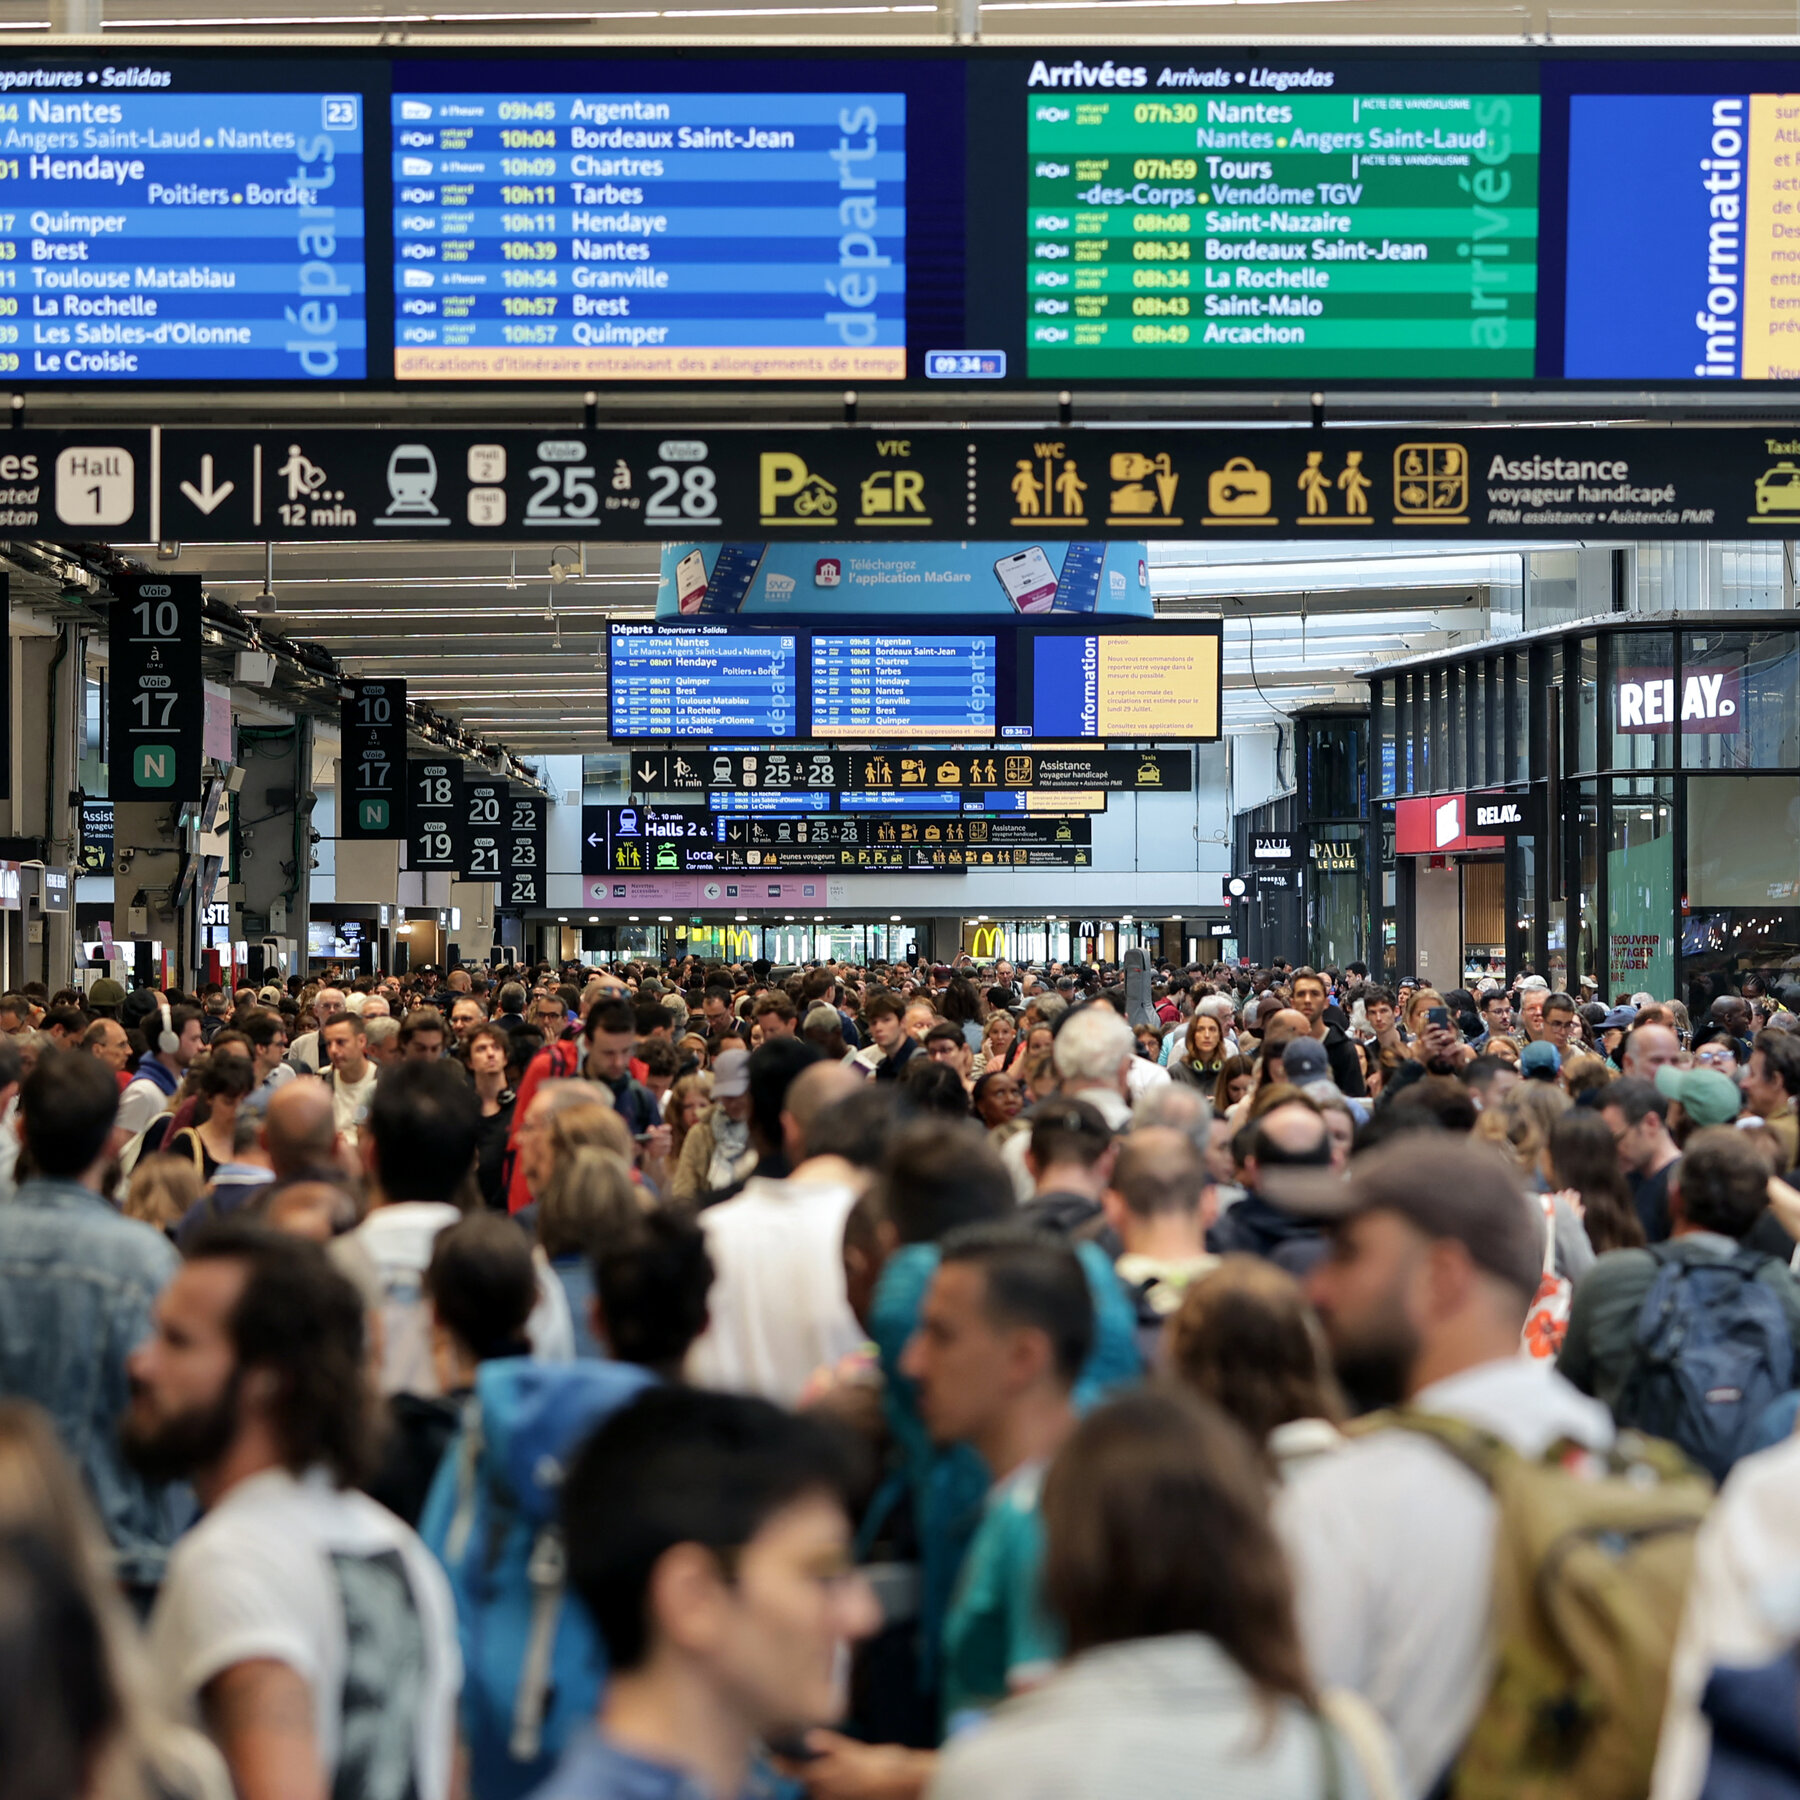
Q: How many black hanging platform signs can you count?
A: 5